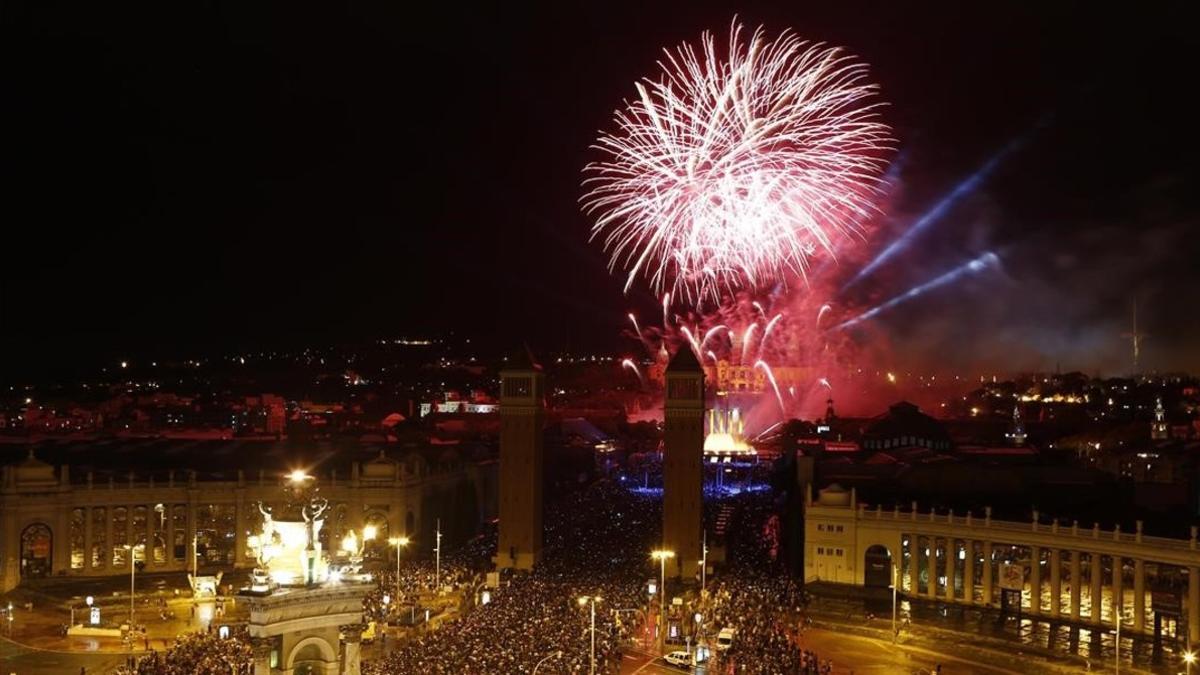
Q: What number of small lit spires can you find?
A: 2